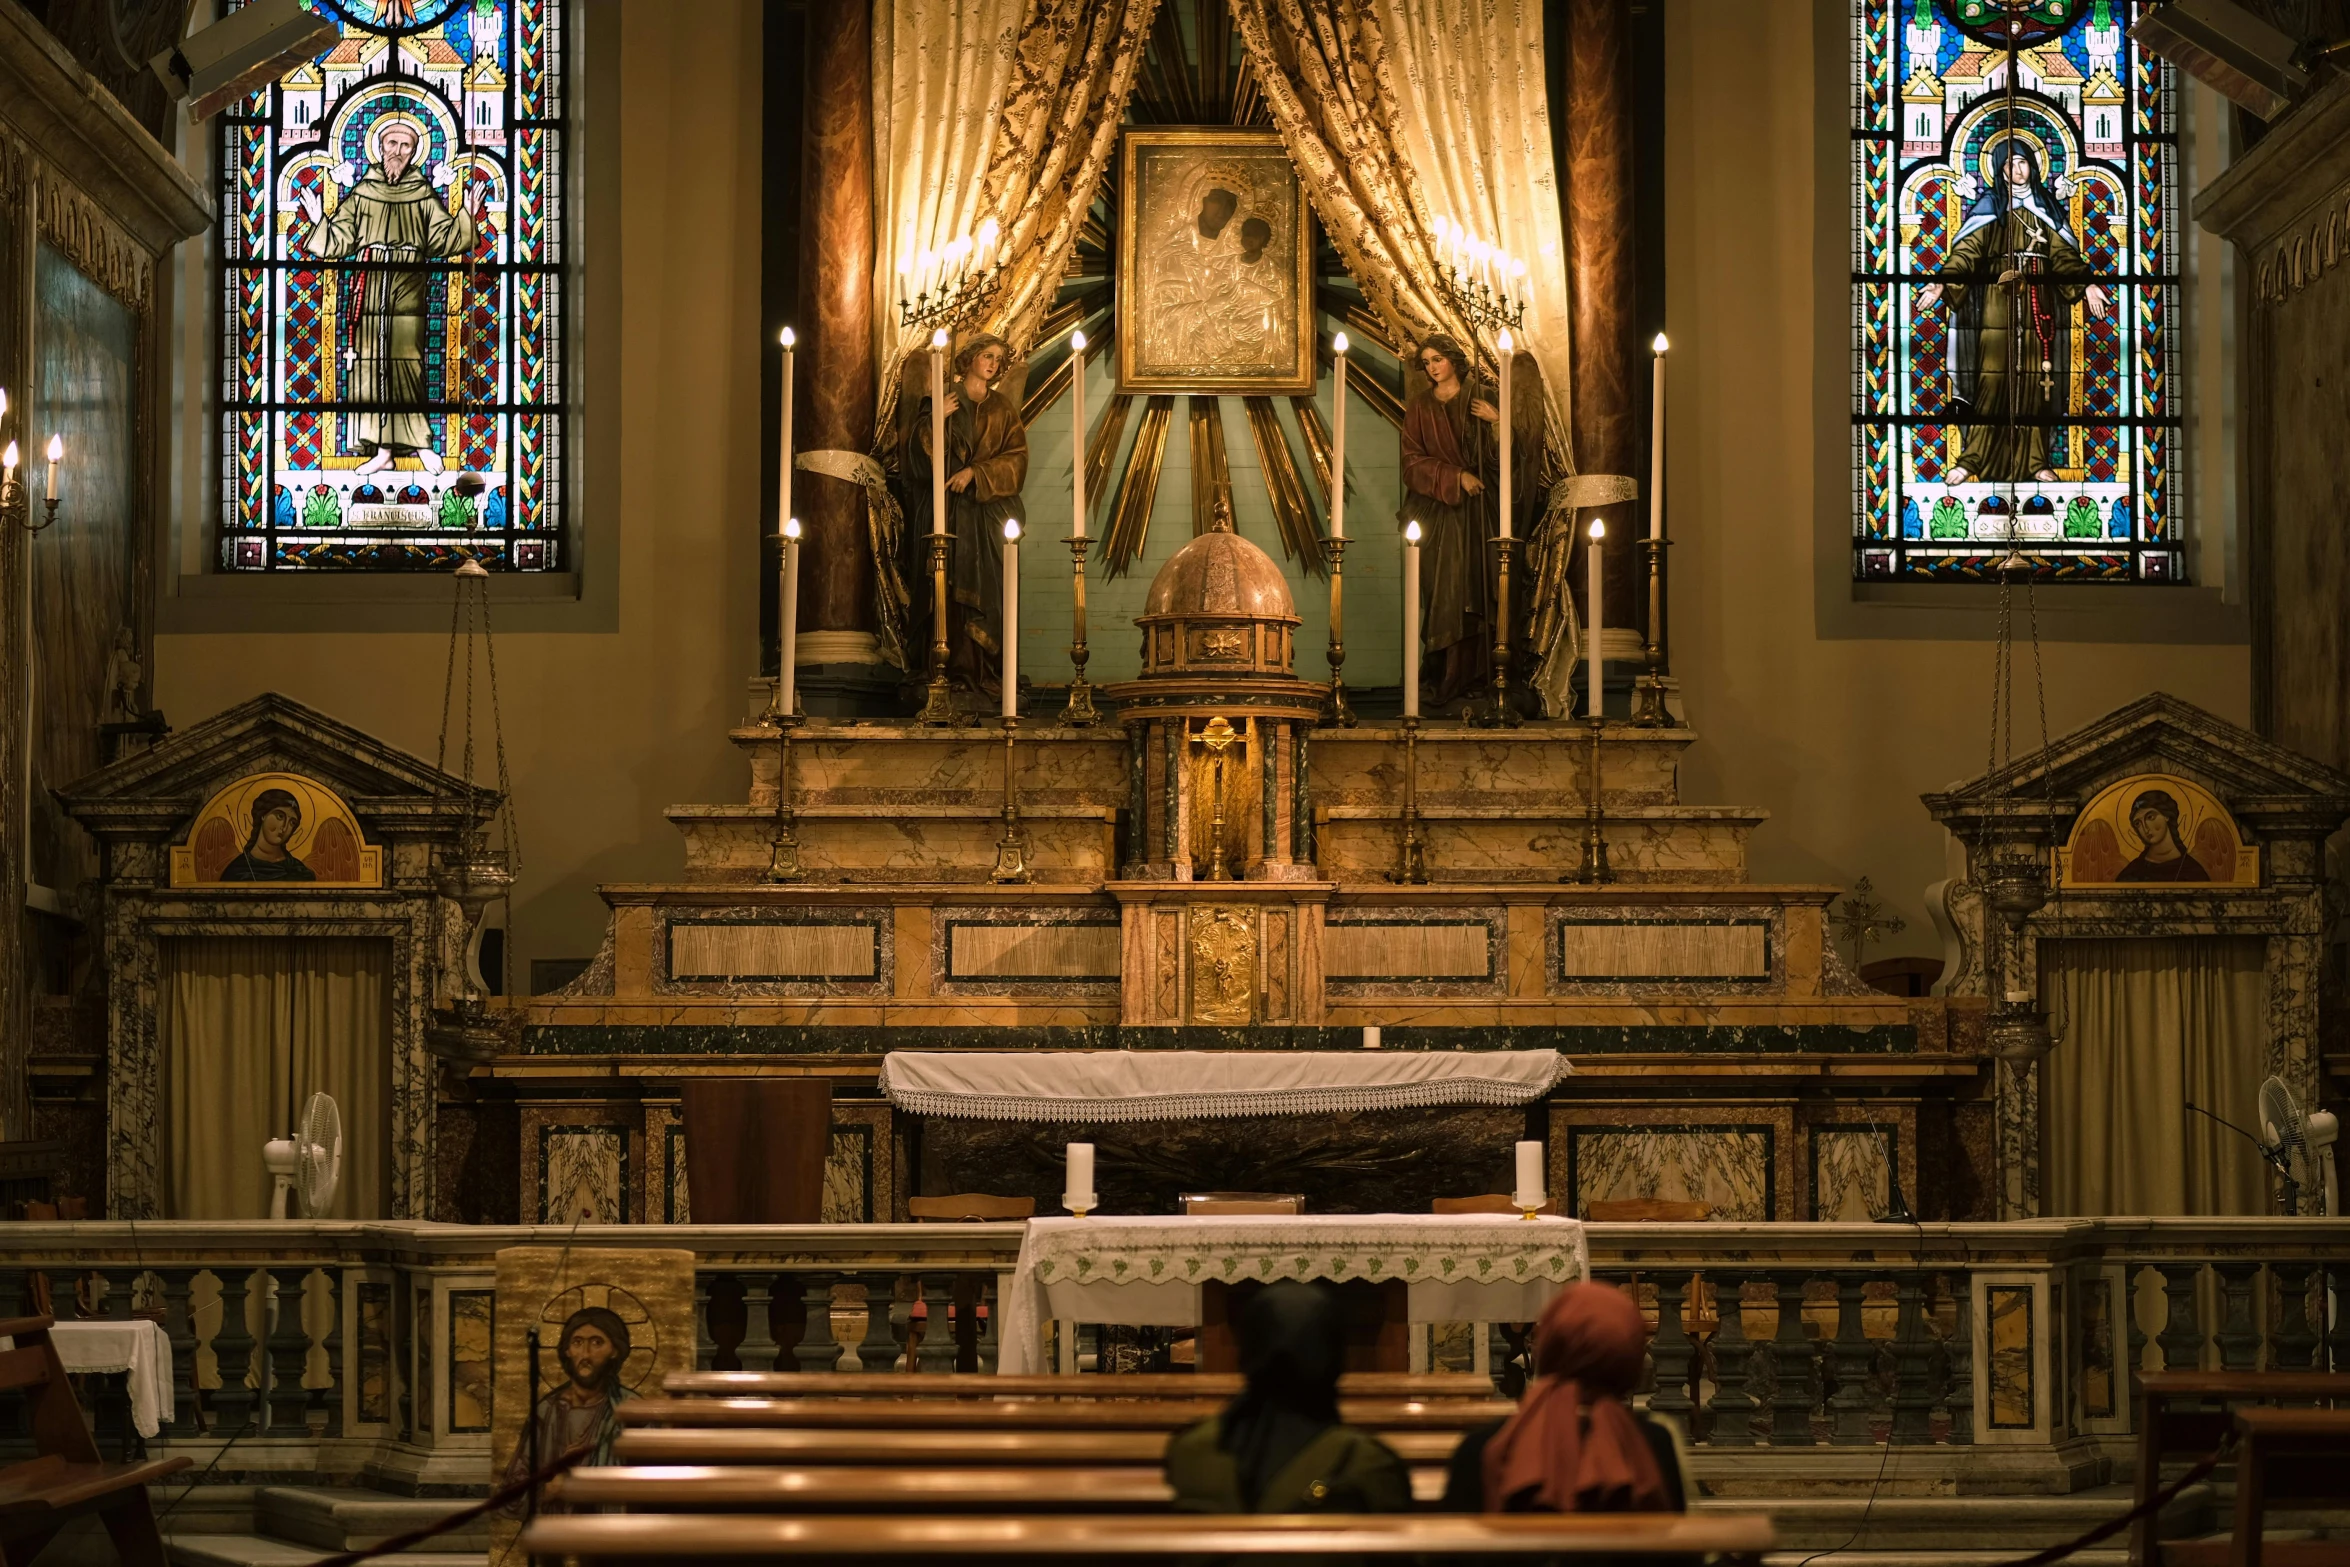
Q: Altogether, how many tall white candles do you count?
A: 10